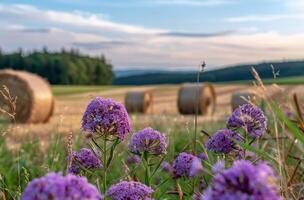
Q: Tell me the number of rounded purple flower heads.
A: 9